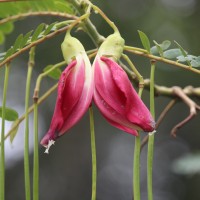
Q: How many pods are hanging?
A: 6